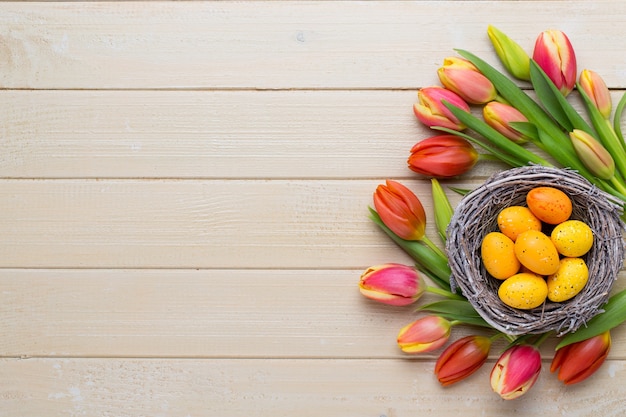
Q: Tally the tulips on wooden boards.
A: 14